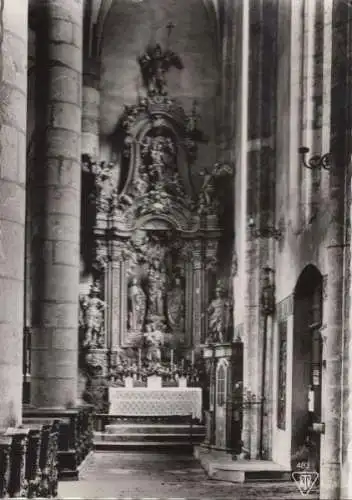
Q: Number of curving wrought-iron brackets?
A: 2